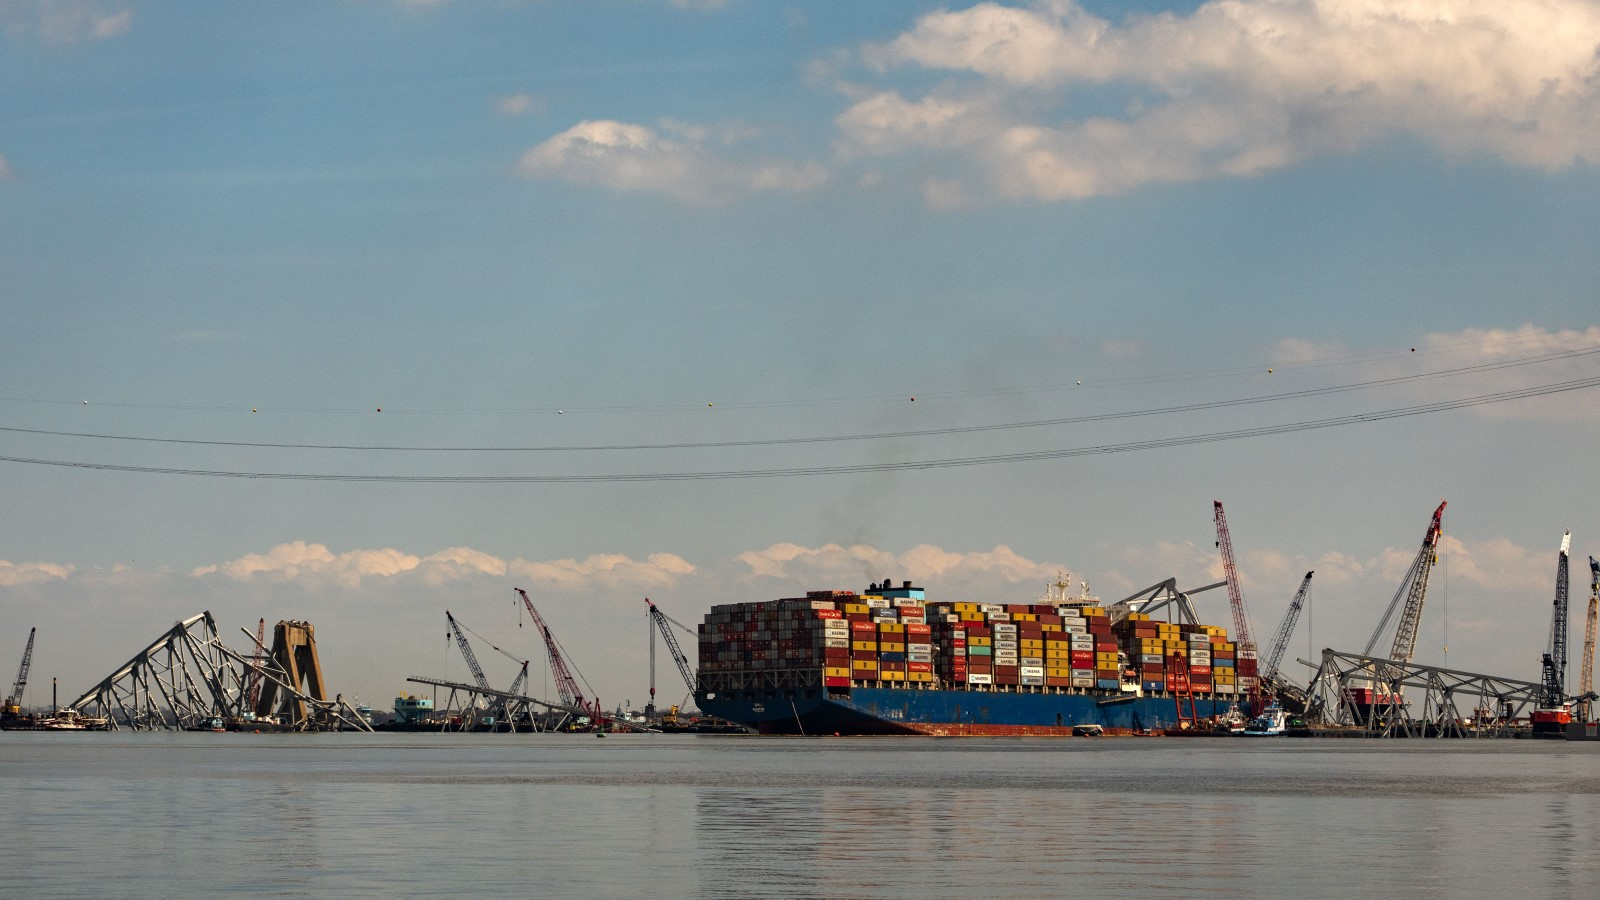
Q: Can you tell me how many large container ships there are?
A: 1